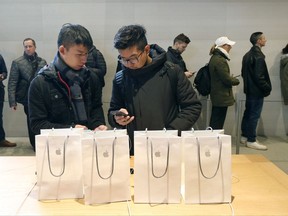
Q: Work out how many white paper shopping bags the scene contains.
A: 4